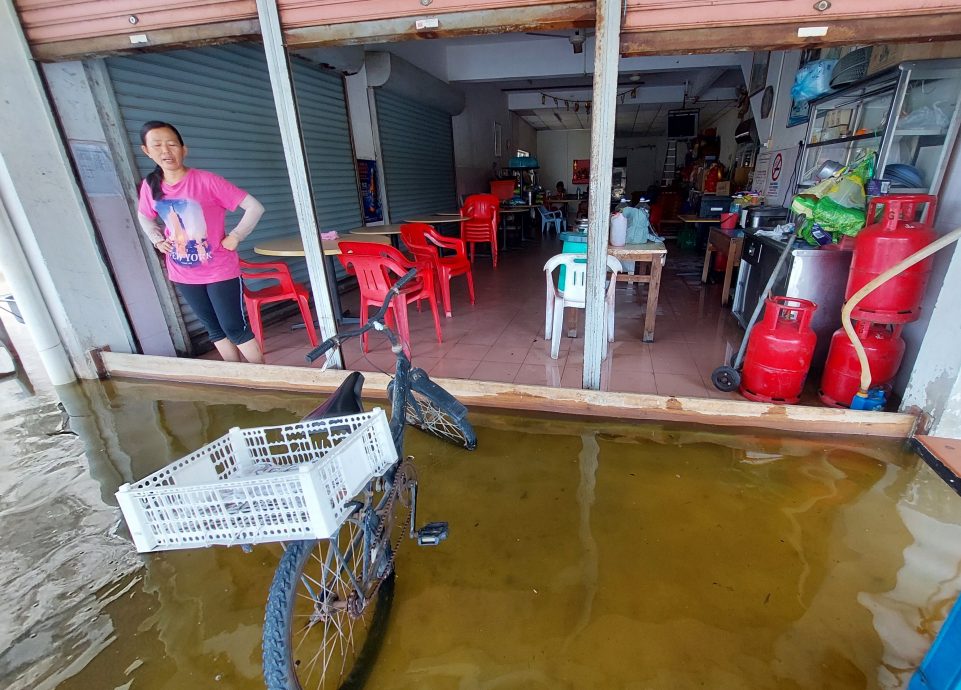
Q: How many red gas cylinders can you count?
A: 3